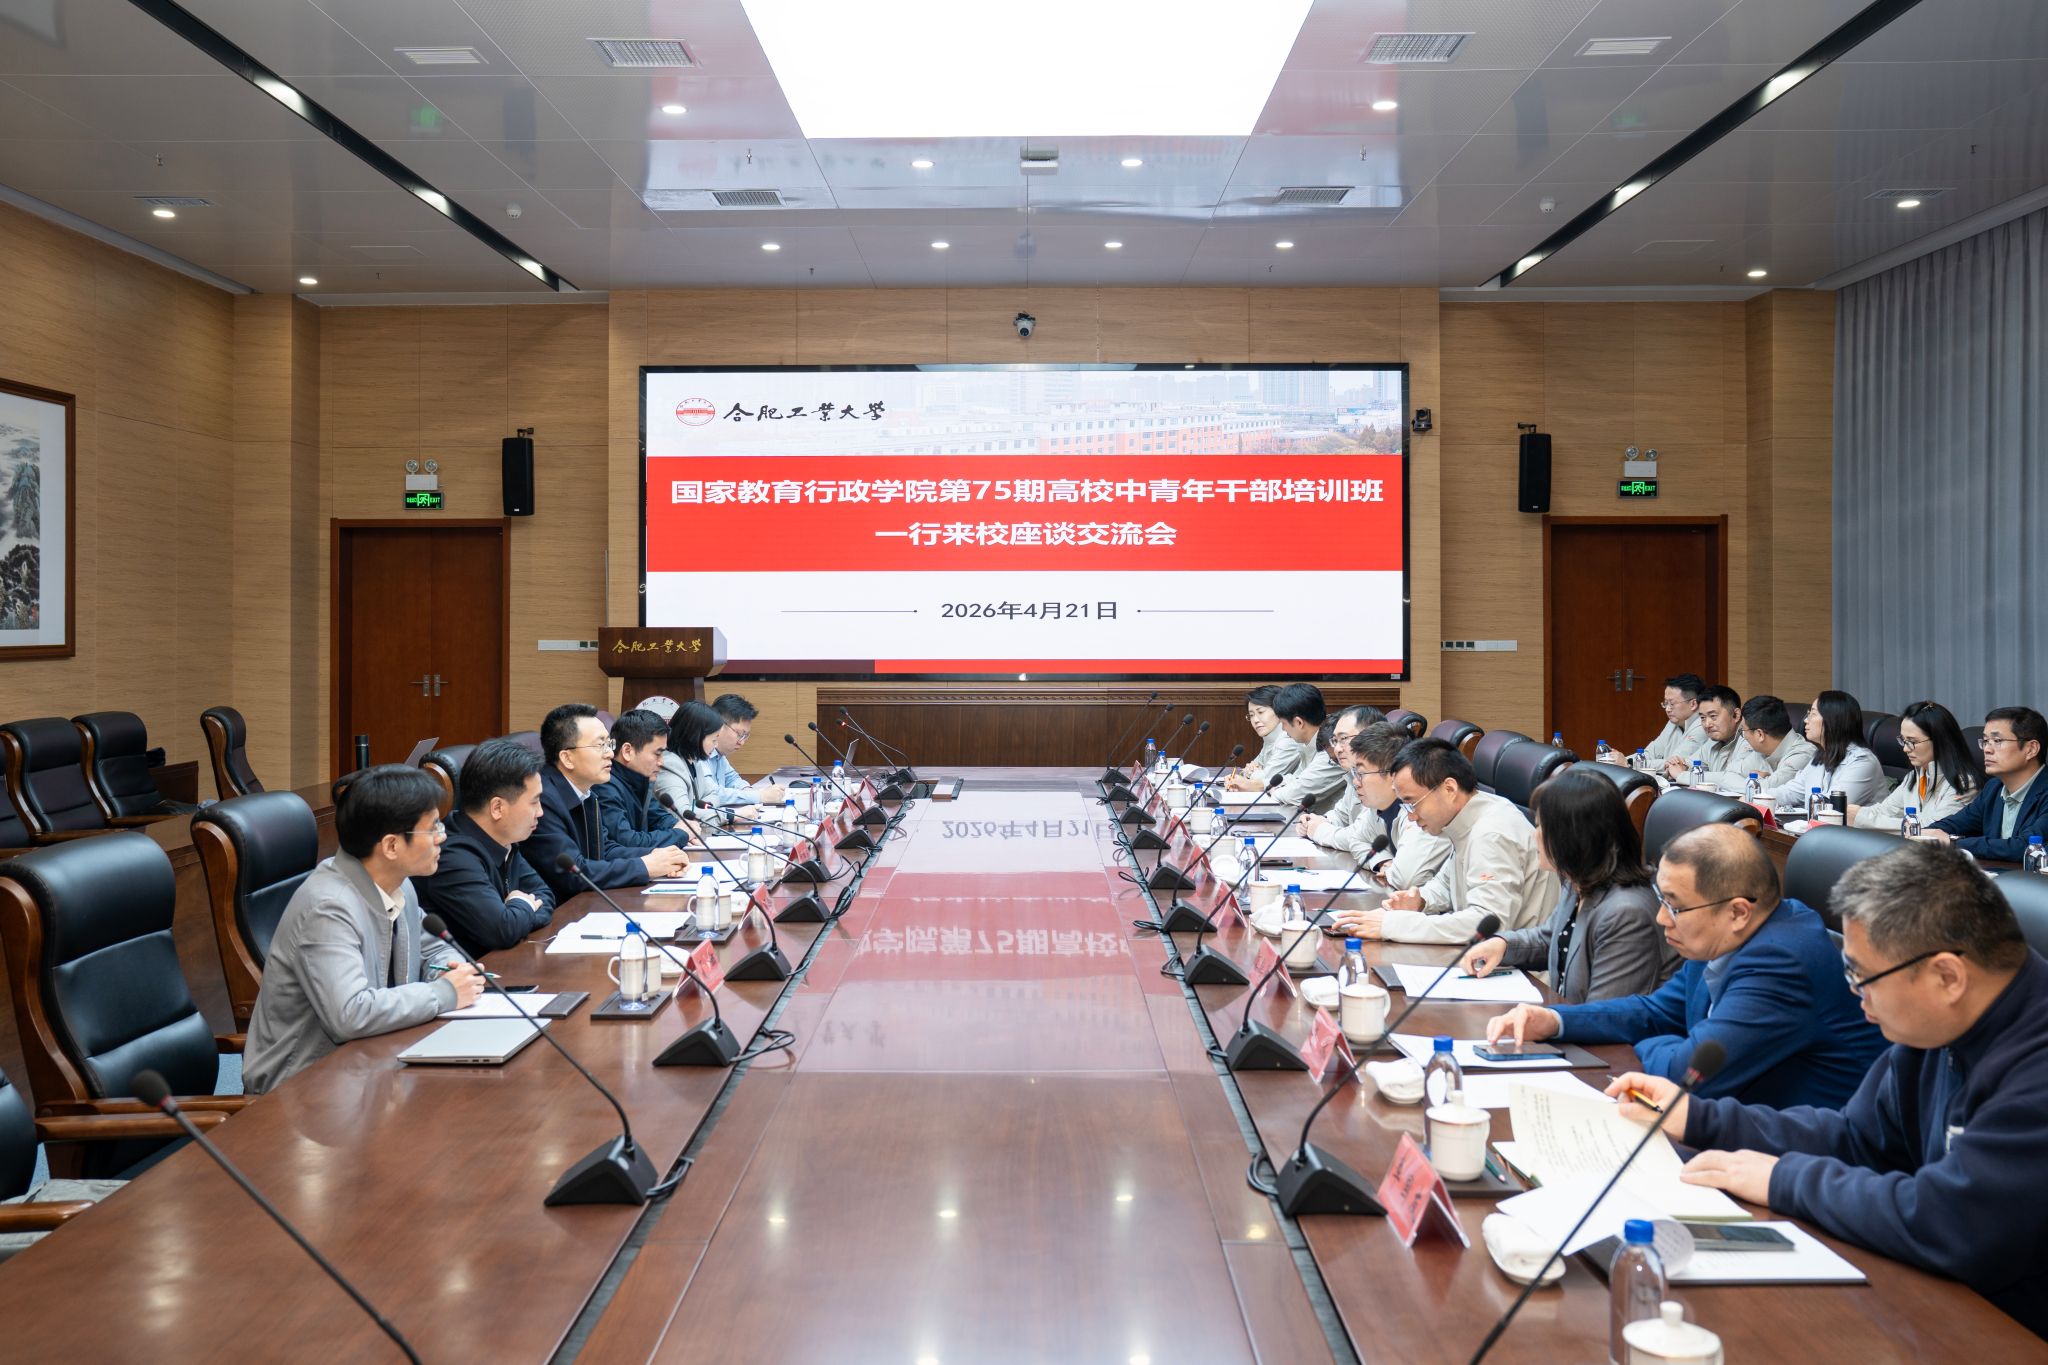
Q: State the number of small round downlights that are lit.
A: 12